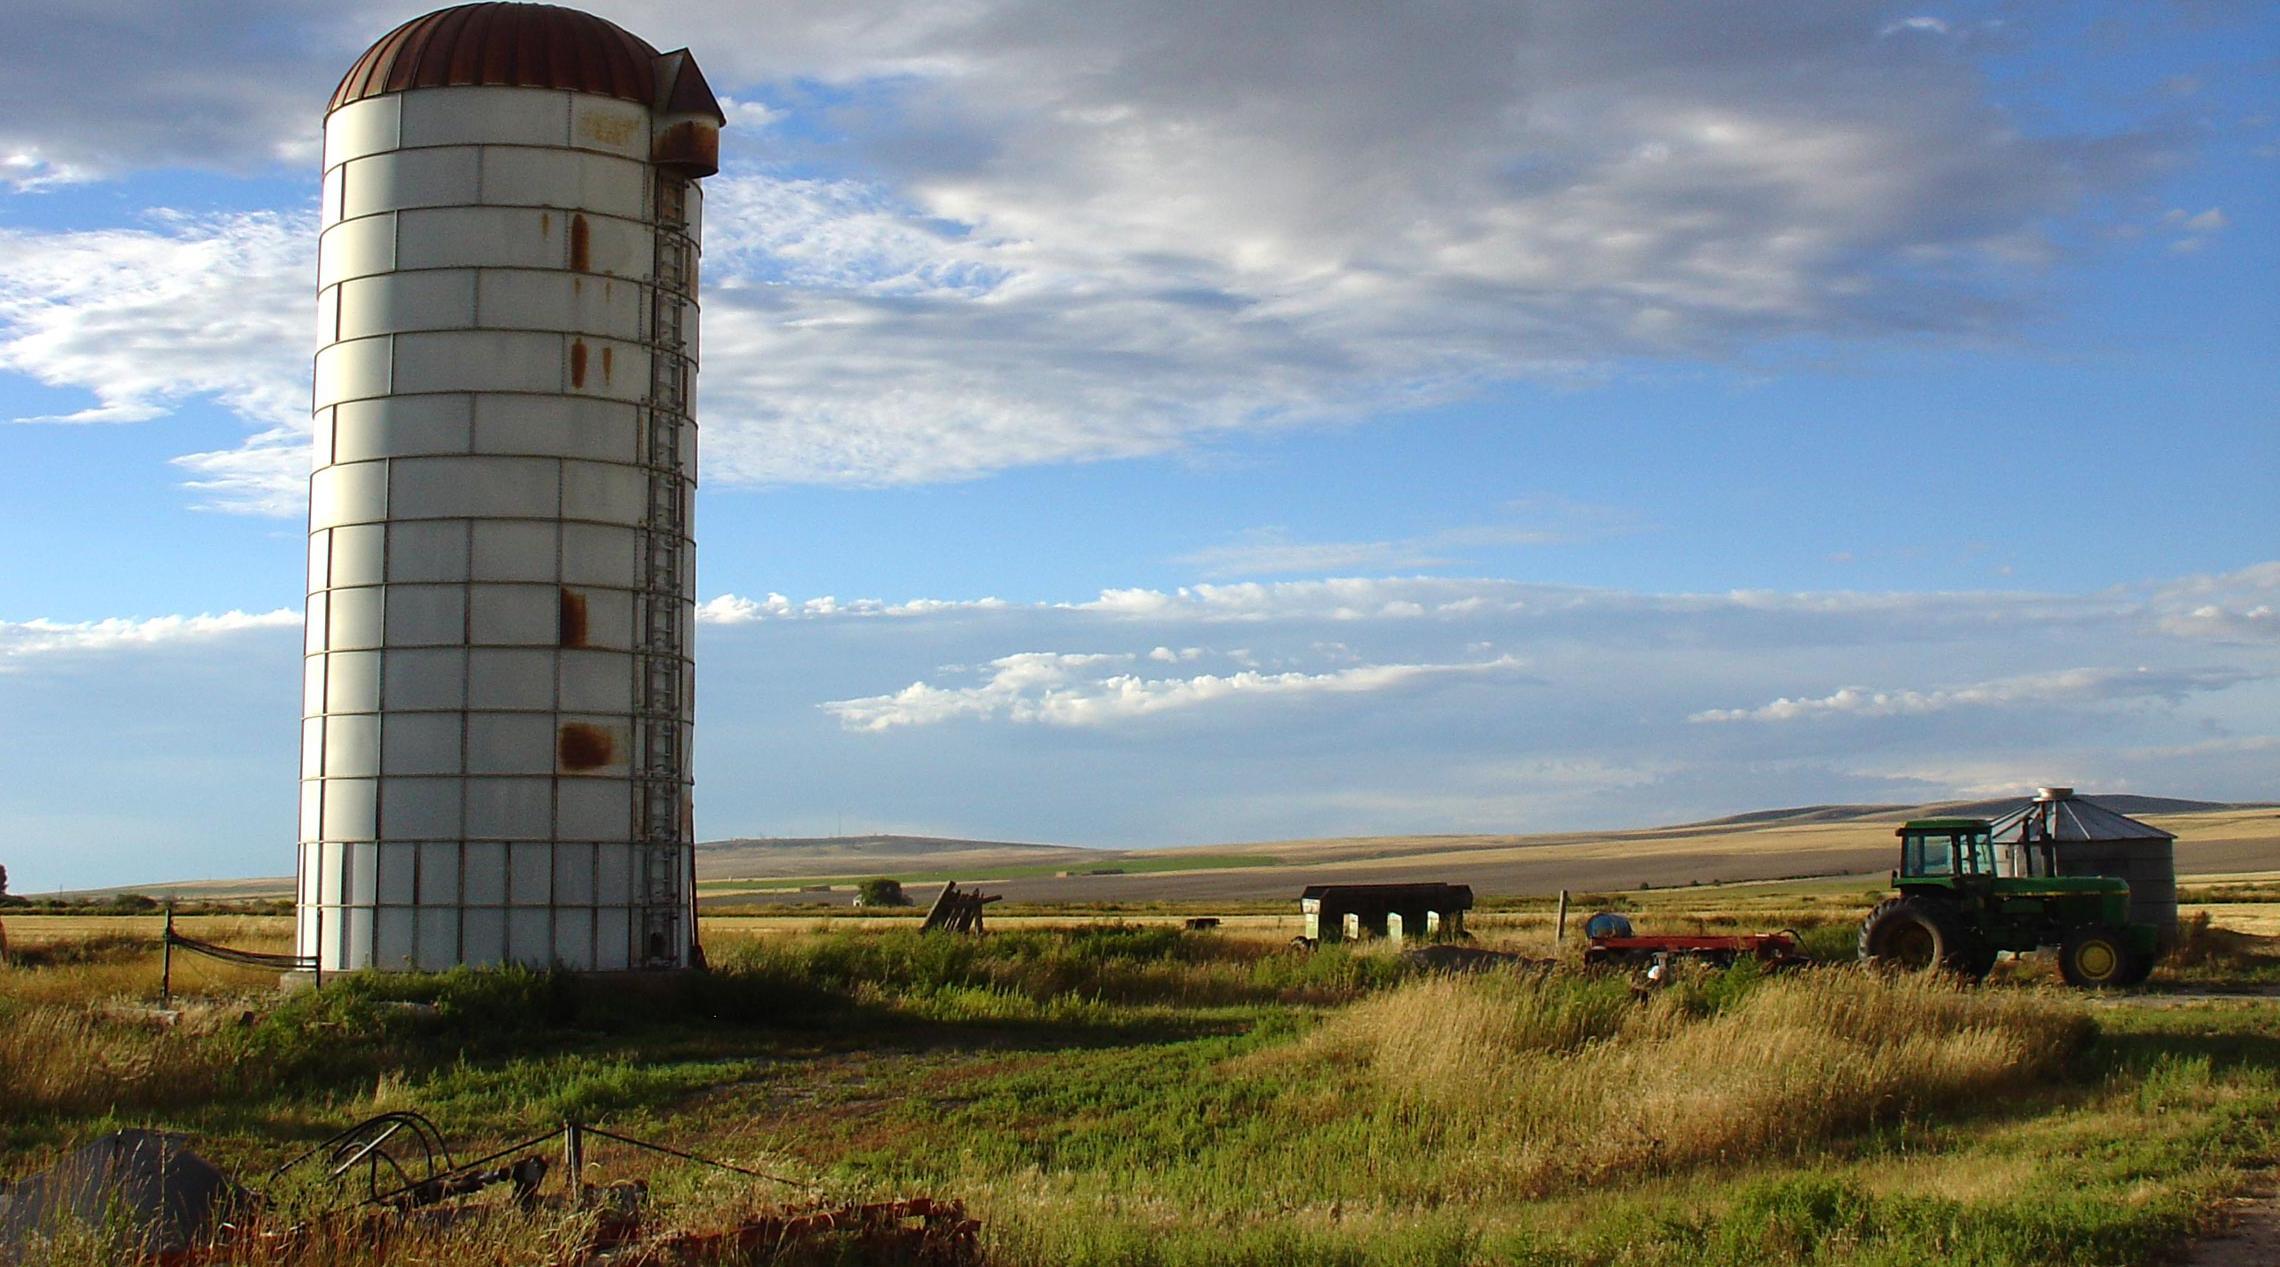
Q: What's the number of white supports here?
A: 4